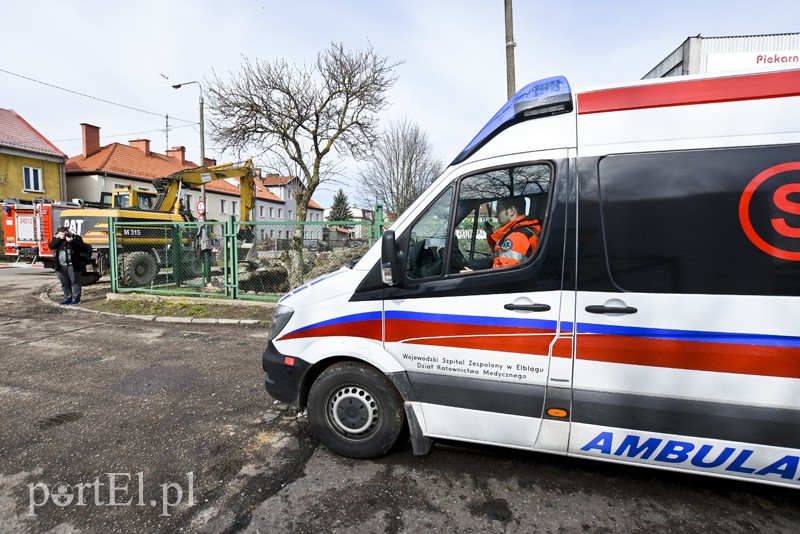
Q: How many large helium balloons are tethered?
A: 0